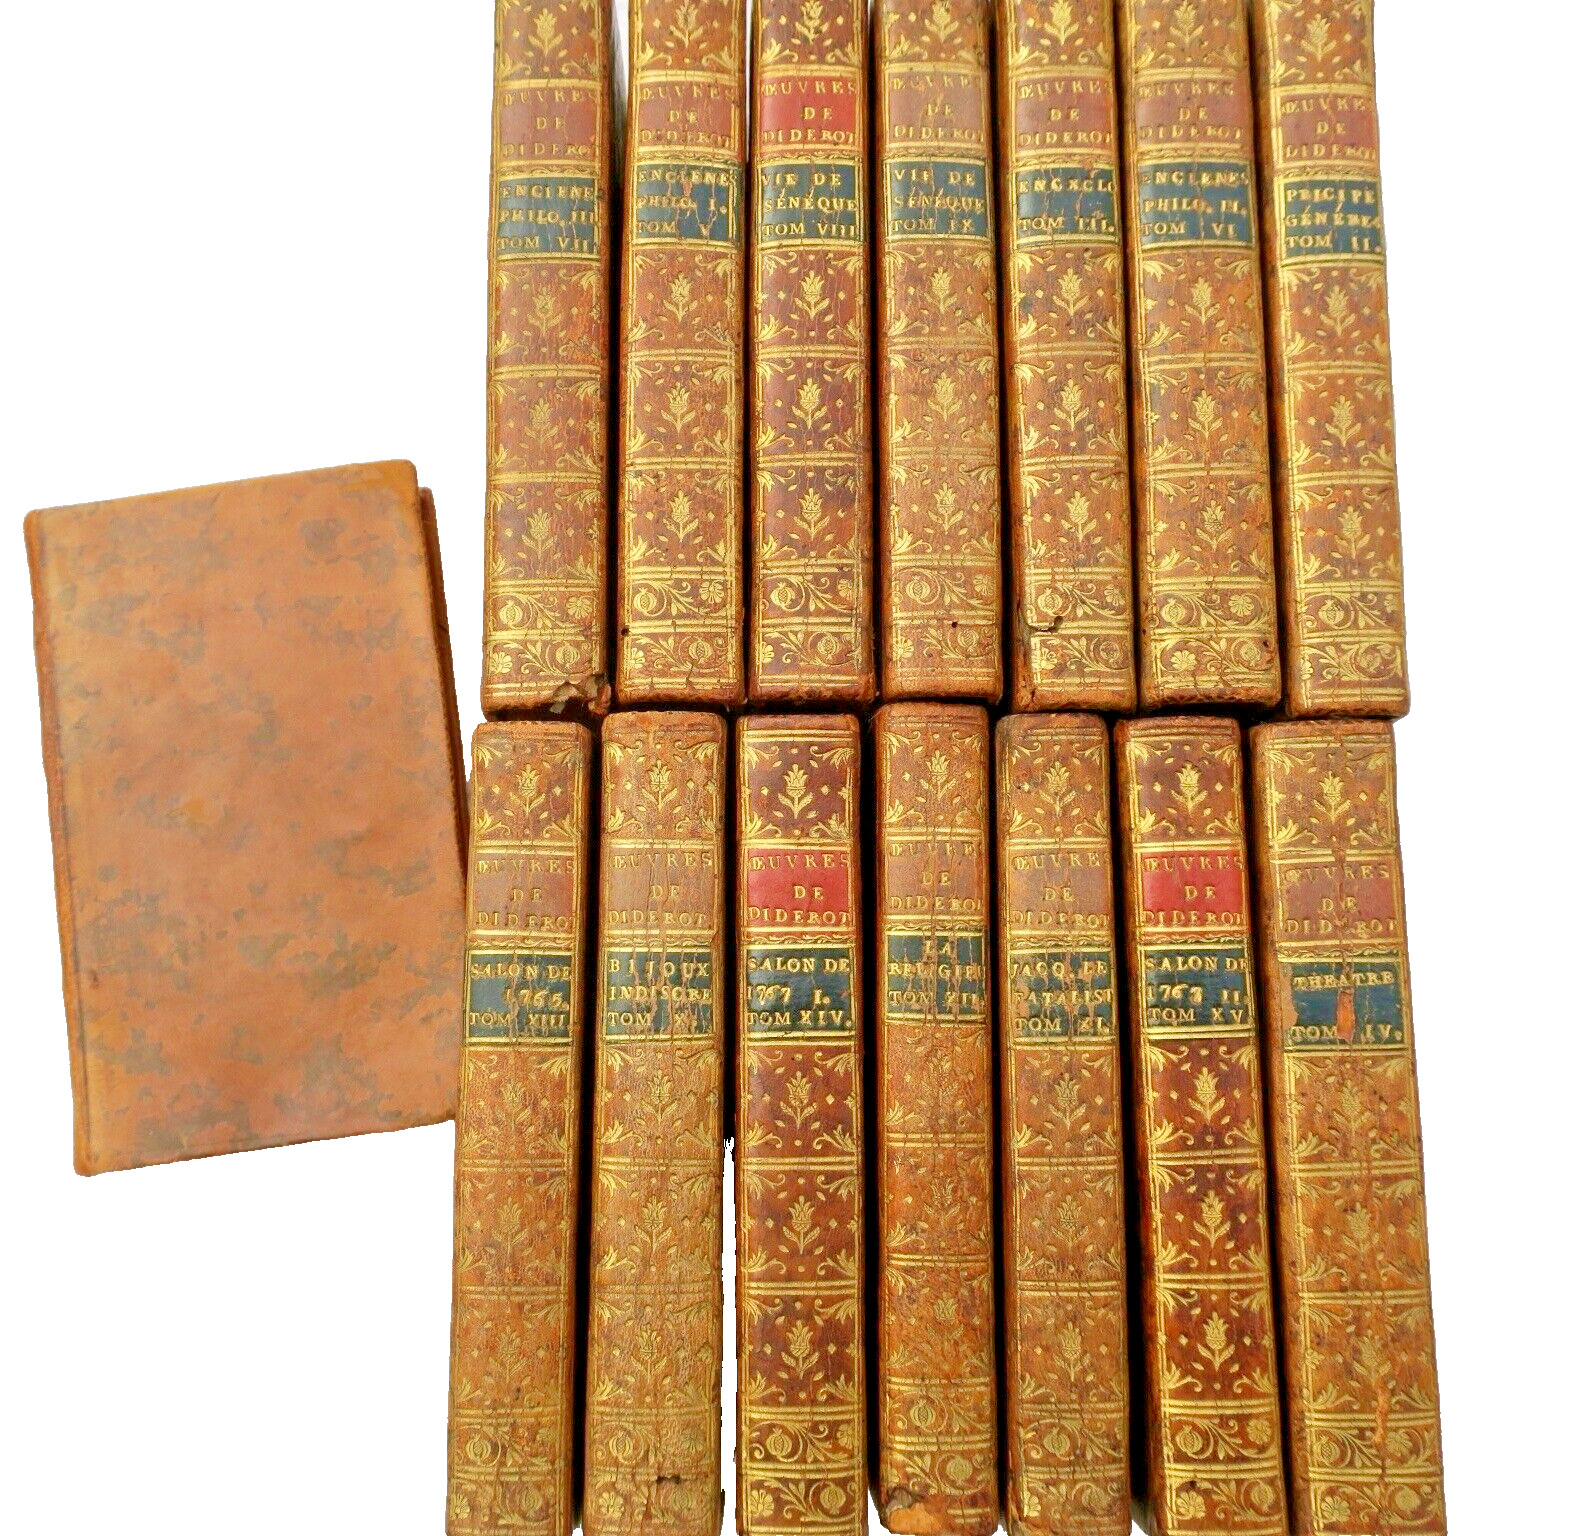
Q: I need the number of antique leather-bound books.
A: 15